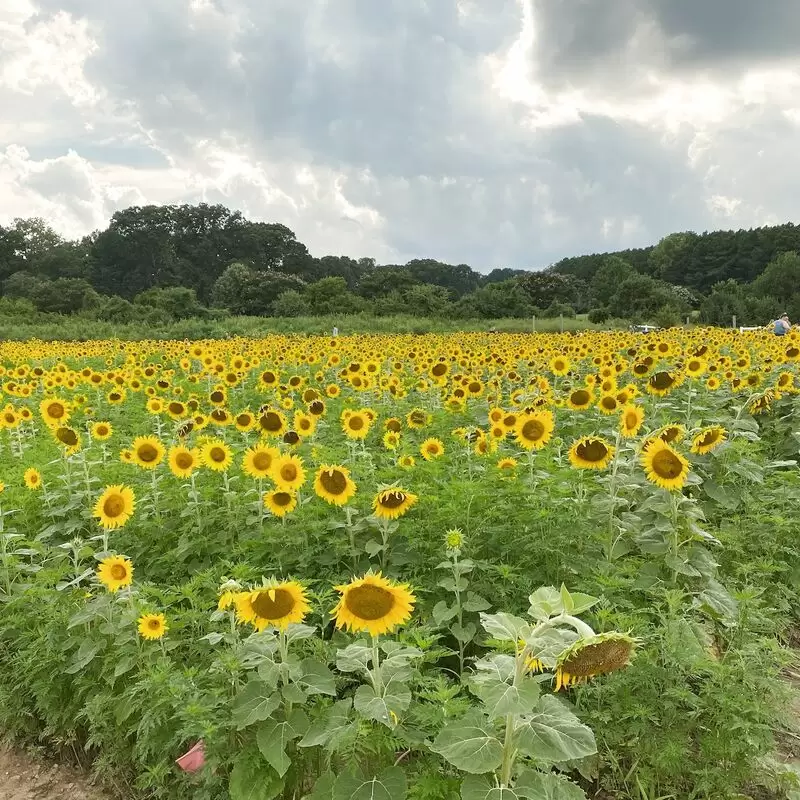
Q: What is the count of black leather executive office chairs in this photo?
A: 0